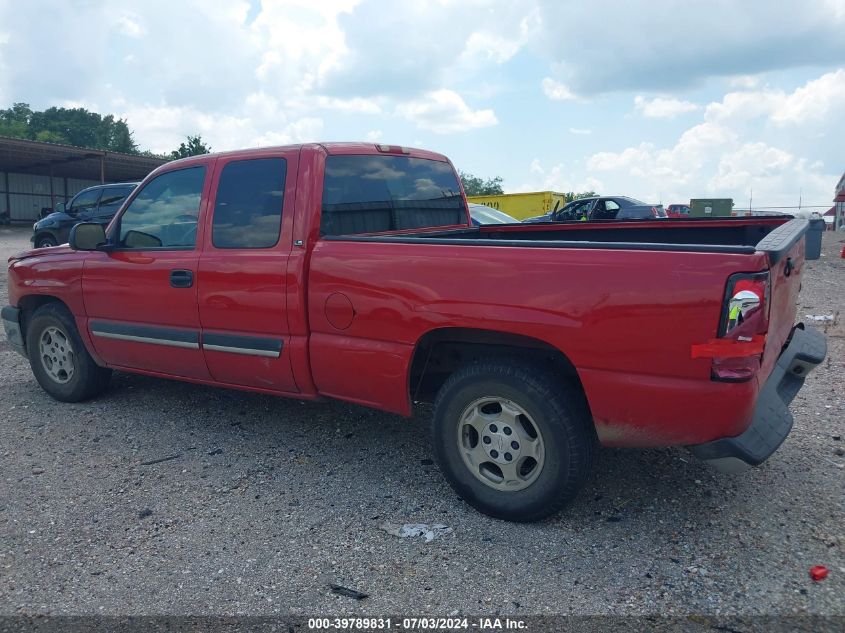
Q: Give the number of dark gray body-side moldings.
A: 2